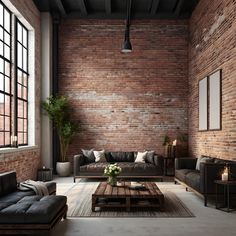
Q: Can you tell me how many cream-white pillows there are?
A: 2